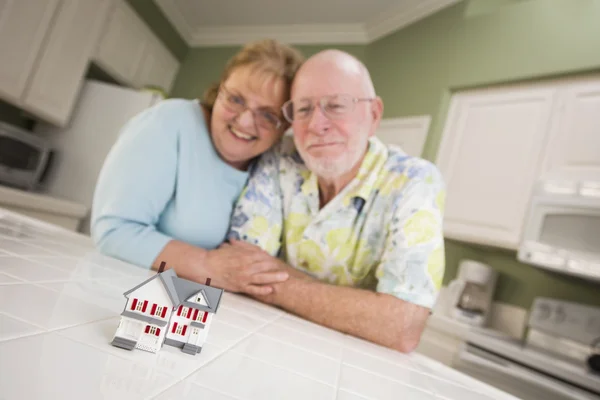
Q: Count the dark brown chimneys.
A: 2